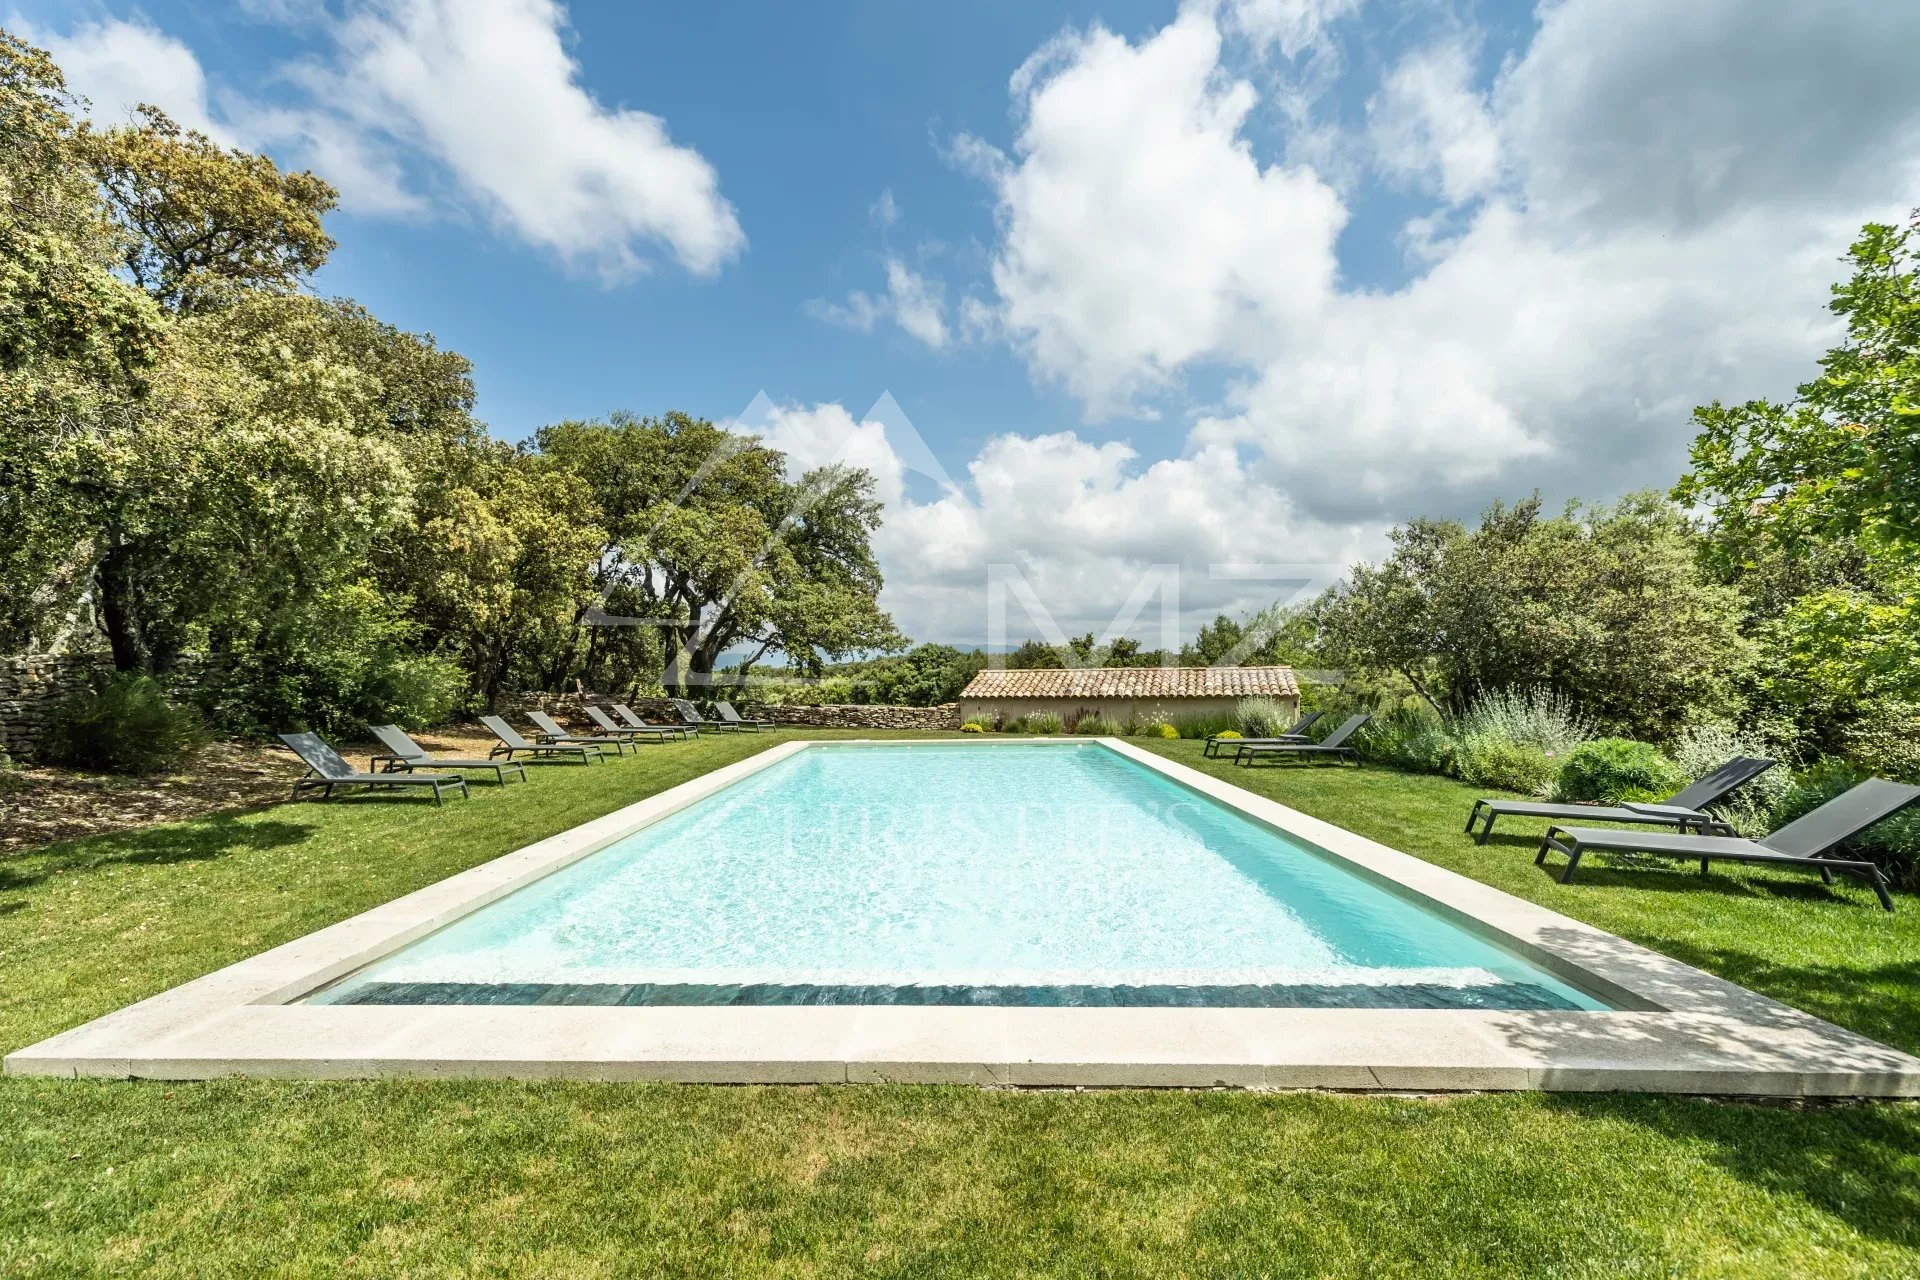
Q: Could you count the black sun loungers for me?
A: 12